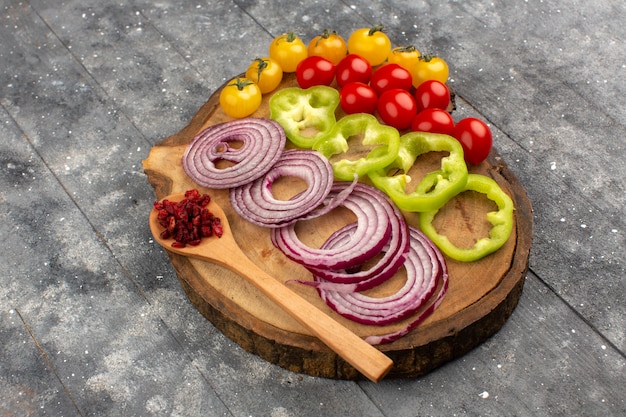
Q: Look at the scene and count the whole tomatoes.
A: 15